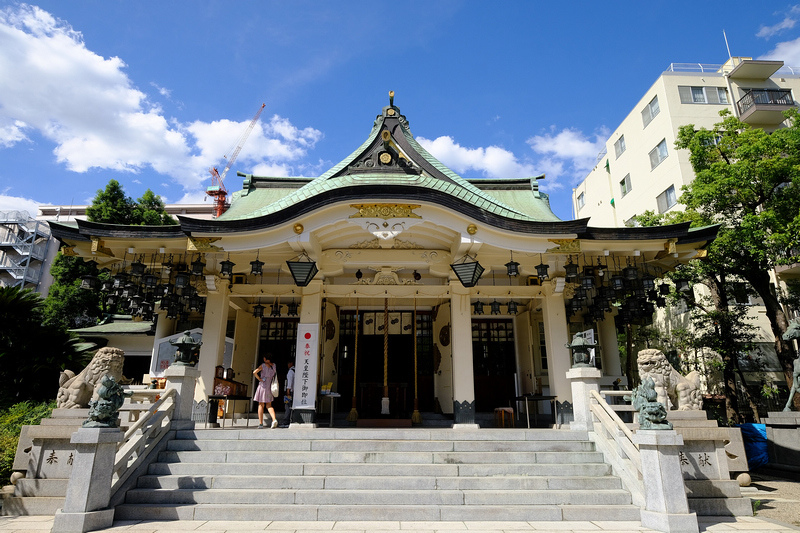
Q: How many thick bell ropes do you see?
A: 3